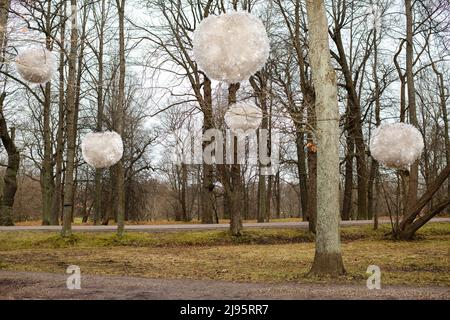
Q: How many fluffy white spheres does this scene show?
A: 5